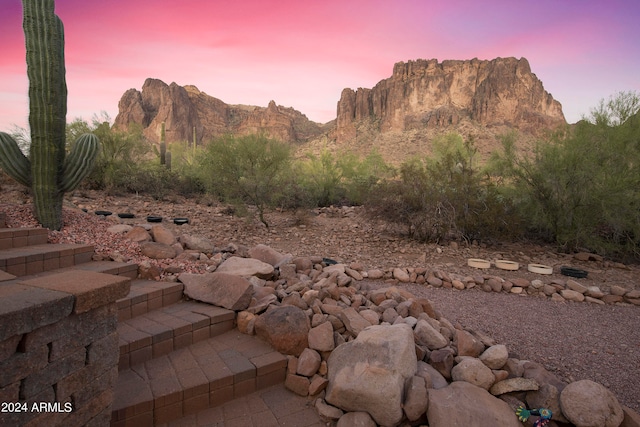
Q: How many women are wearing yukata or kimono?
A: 0